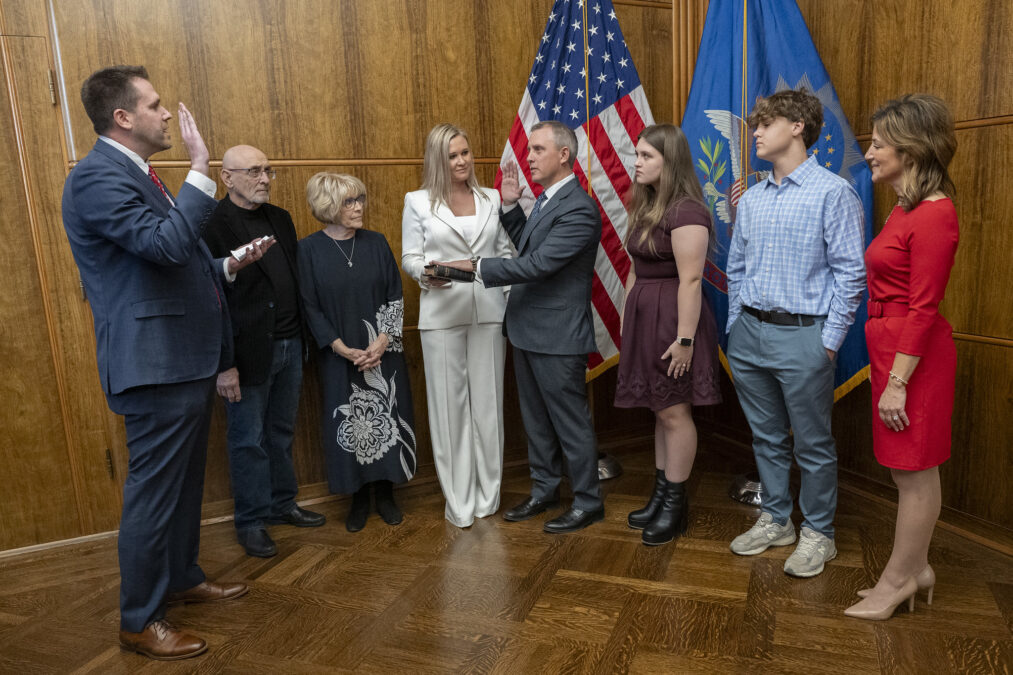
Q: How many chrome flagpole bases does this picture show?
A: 2